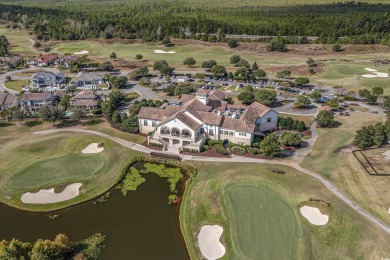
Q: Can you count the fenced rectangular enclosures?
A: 1